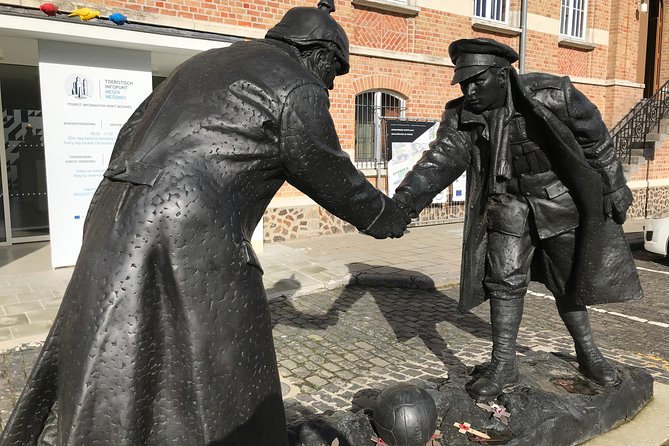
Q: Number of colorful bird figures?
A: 3